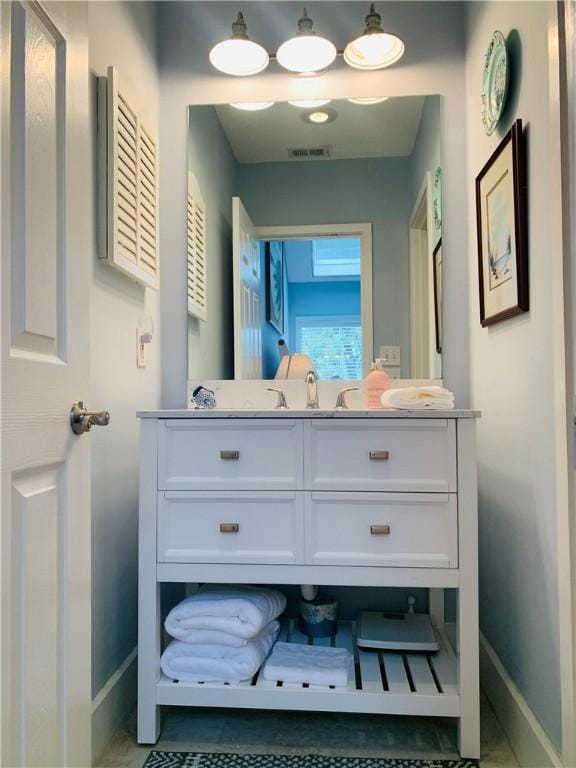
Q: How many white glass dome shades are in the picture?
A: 3